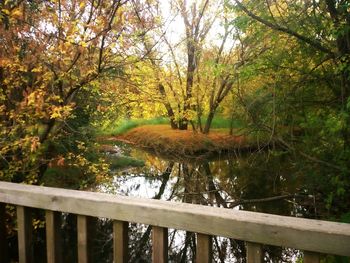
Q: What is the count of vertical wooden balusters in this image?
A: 8